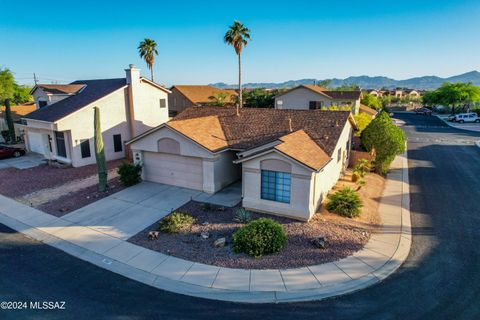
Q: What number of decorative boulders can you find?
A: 4